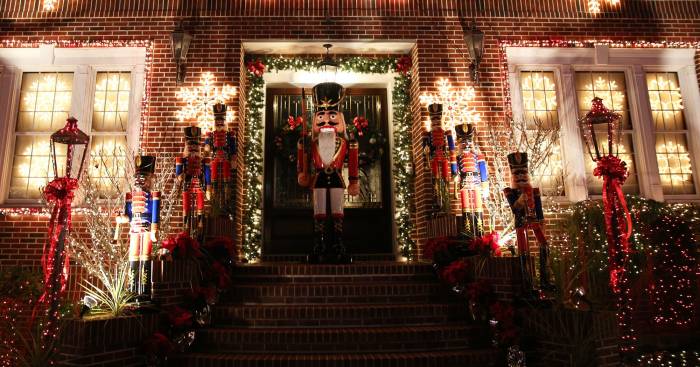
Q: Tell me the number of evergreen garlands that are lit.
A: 1